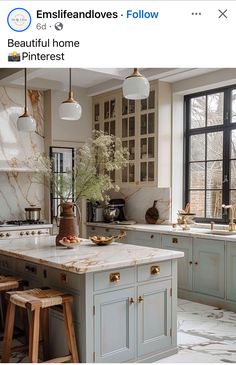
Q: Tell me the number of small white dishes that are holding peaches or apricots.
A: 1